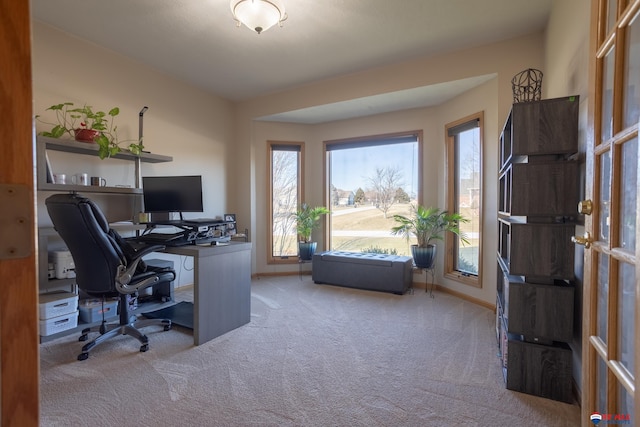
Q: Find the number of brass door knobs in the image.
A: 2